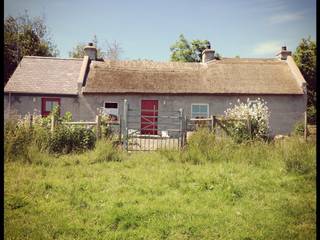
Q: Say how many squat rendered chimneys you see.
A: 3